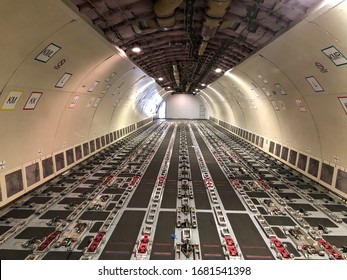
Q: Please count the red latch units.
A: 12